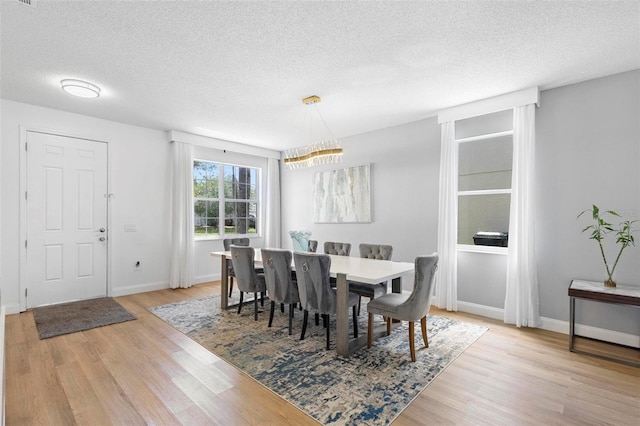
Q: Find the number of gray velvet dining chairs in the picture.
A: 8